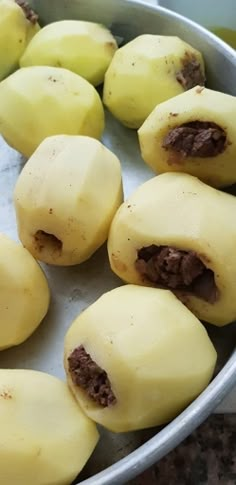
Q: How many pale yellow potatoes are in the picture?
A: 10